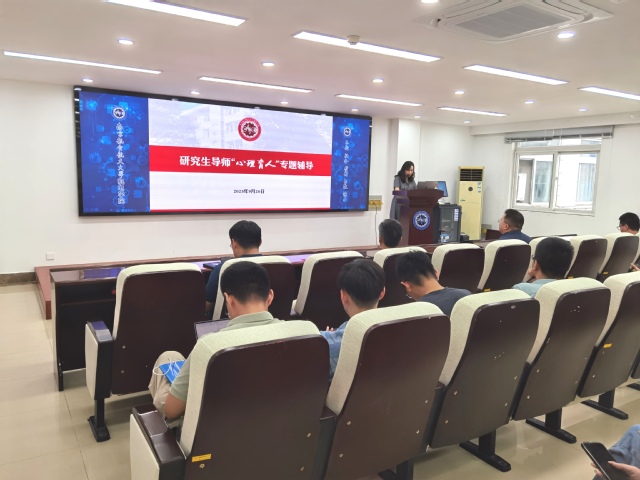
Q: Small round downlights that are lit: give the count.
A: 14